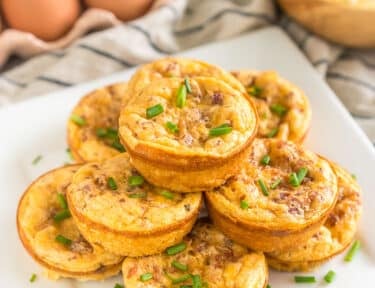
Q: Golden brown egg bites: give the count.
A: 9